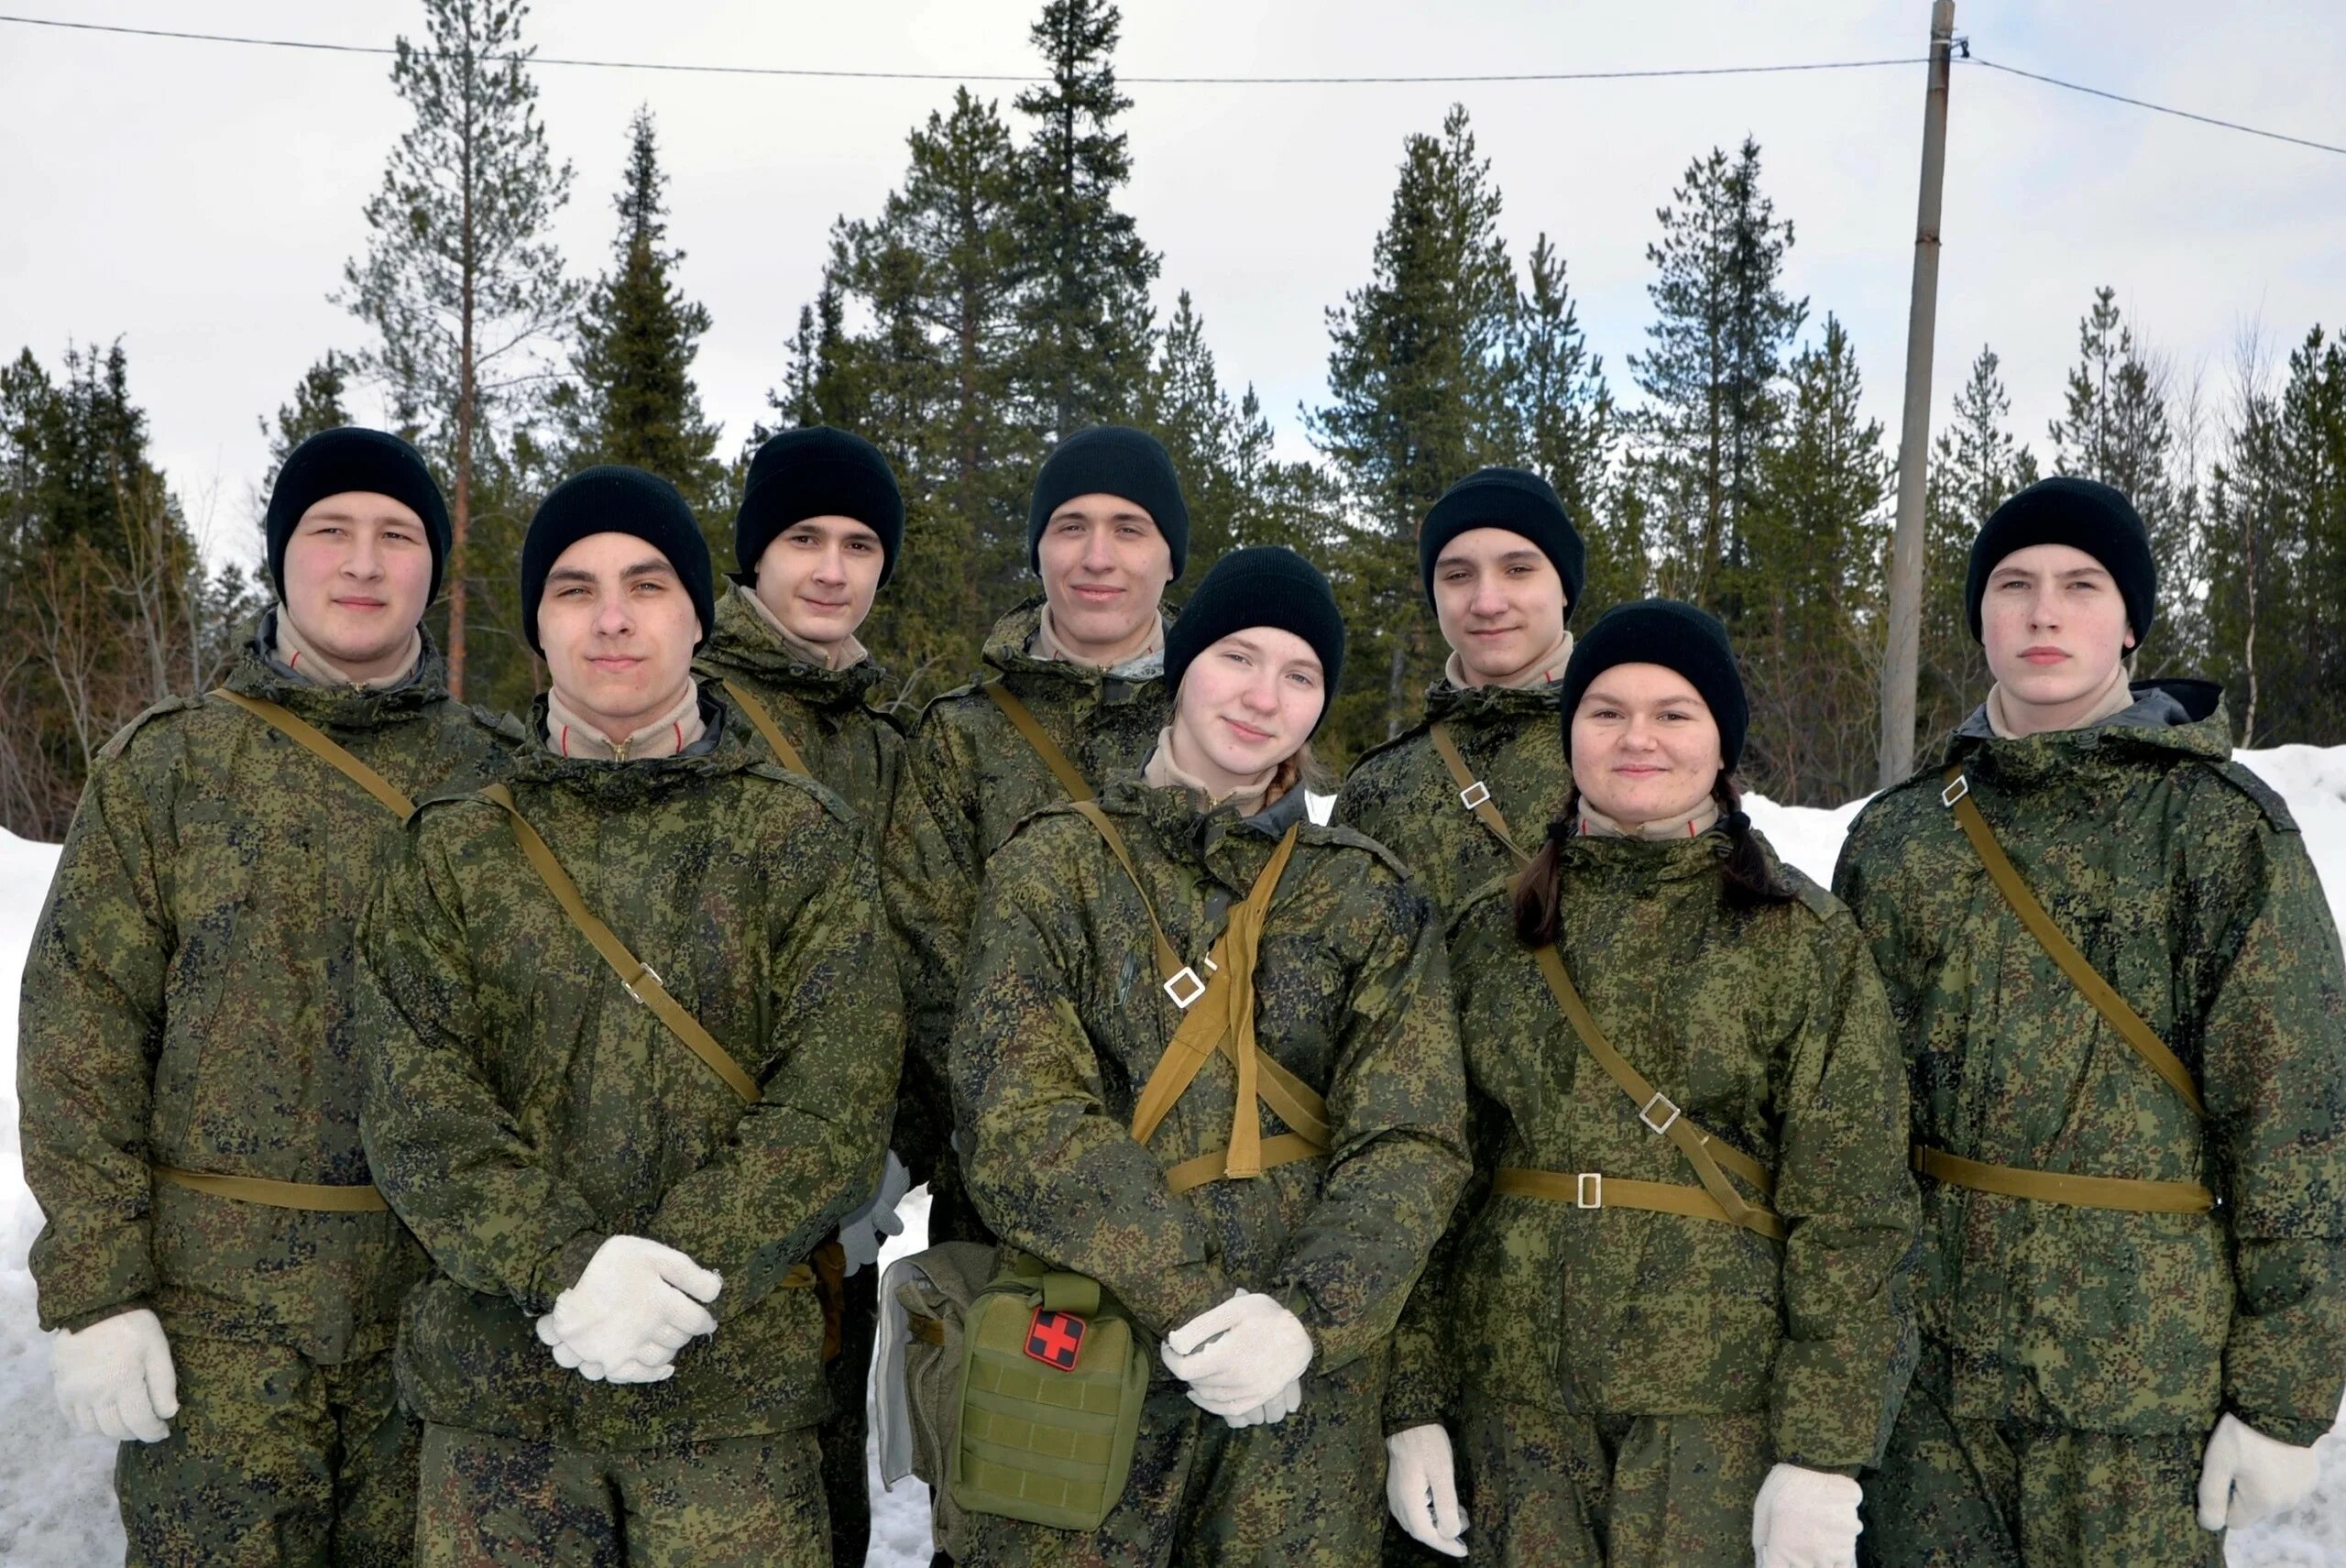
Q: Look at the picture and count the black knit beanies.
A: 8